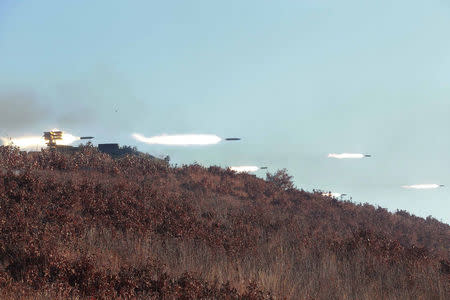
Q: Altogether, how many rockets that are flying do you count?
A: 6